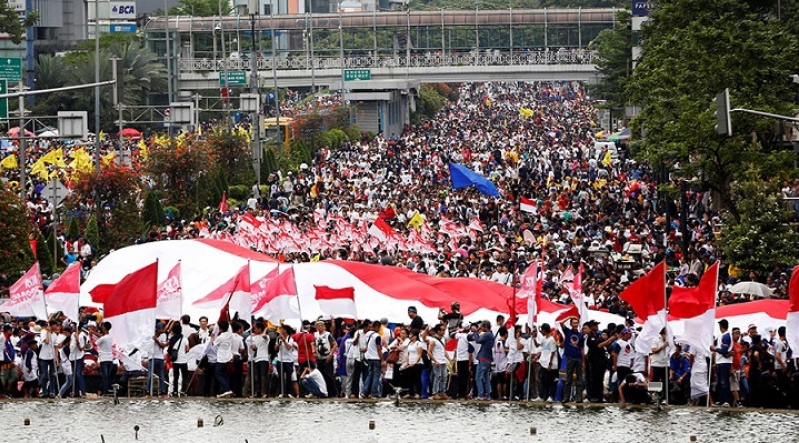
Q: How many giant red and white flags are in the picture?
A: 1